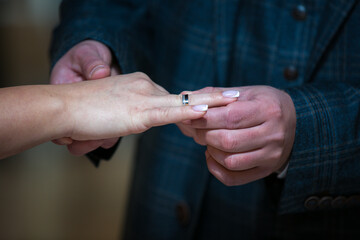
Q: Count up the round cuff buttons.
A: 4